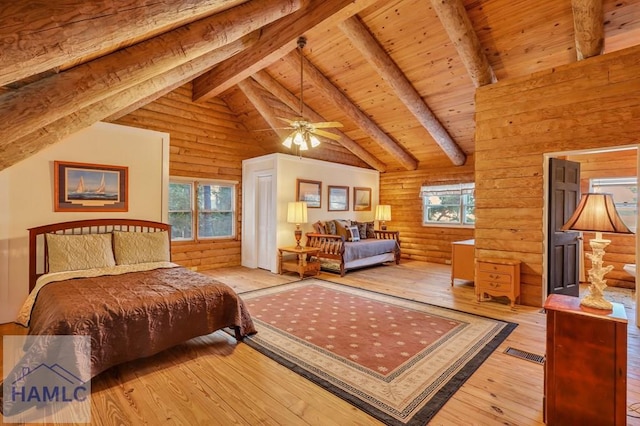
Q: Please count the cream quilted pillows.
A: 2